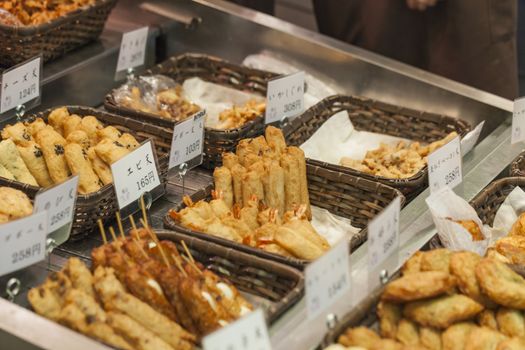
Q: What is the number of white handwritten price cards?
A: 12